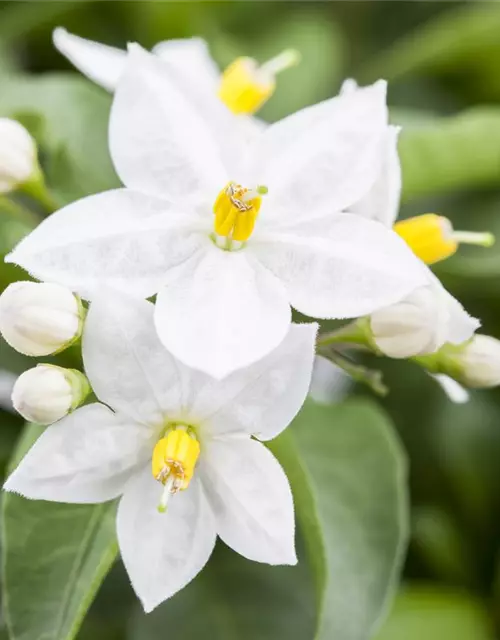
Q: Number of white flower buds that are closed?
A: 5